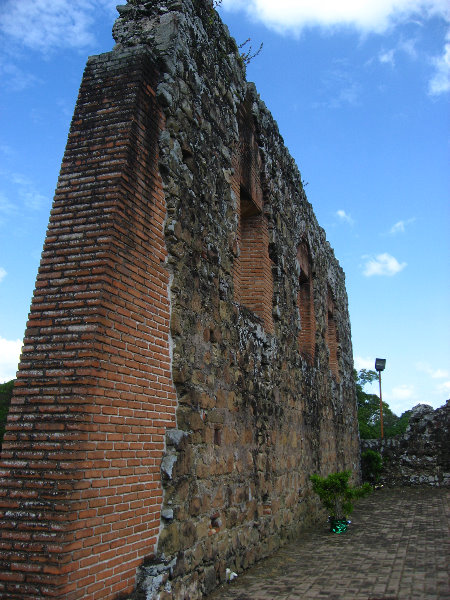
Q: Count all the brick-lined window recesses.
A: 3